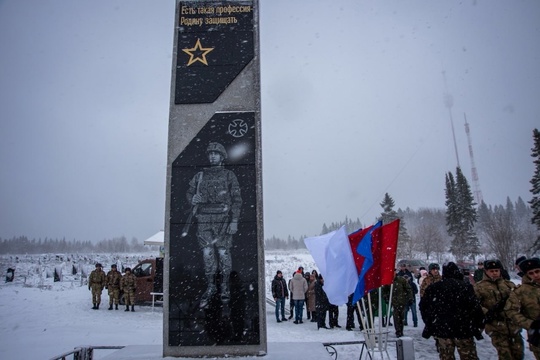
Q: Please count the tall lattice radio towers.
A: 2